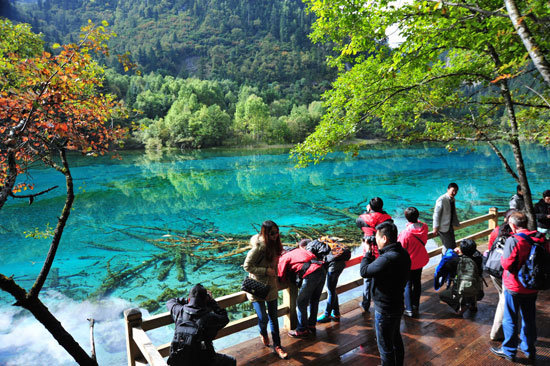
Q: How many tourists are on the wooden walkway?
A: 13